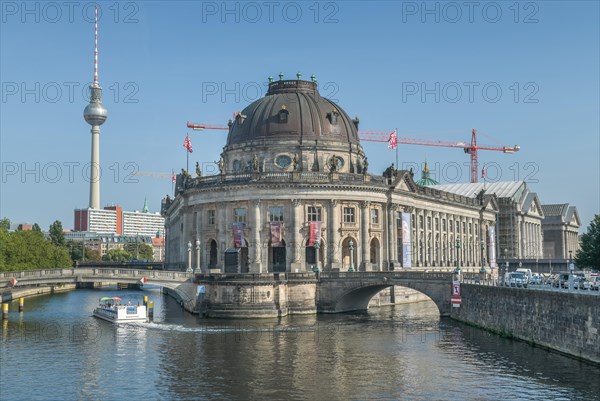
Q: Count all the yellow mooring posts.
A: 4